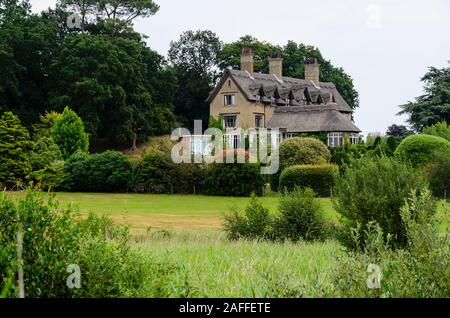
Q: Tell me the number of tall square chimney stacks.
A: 3